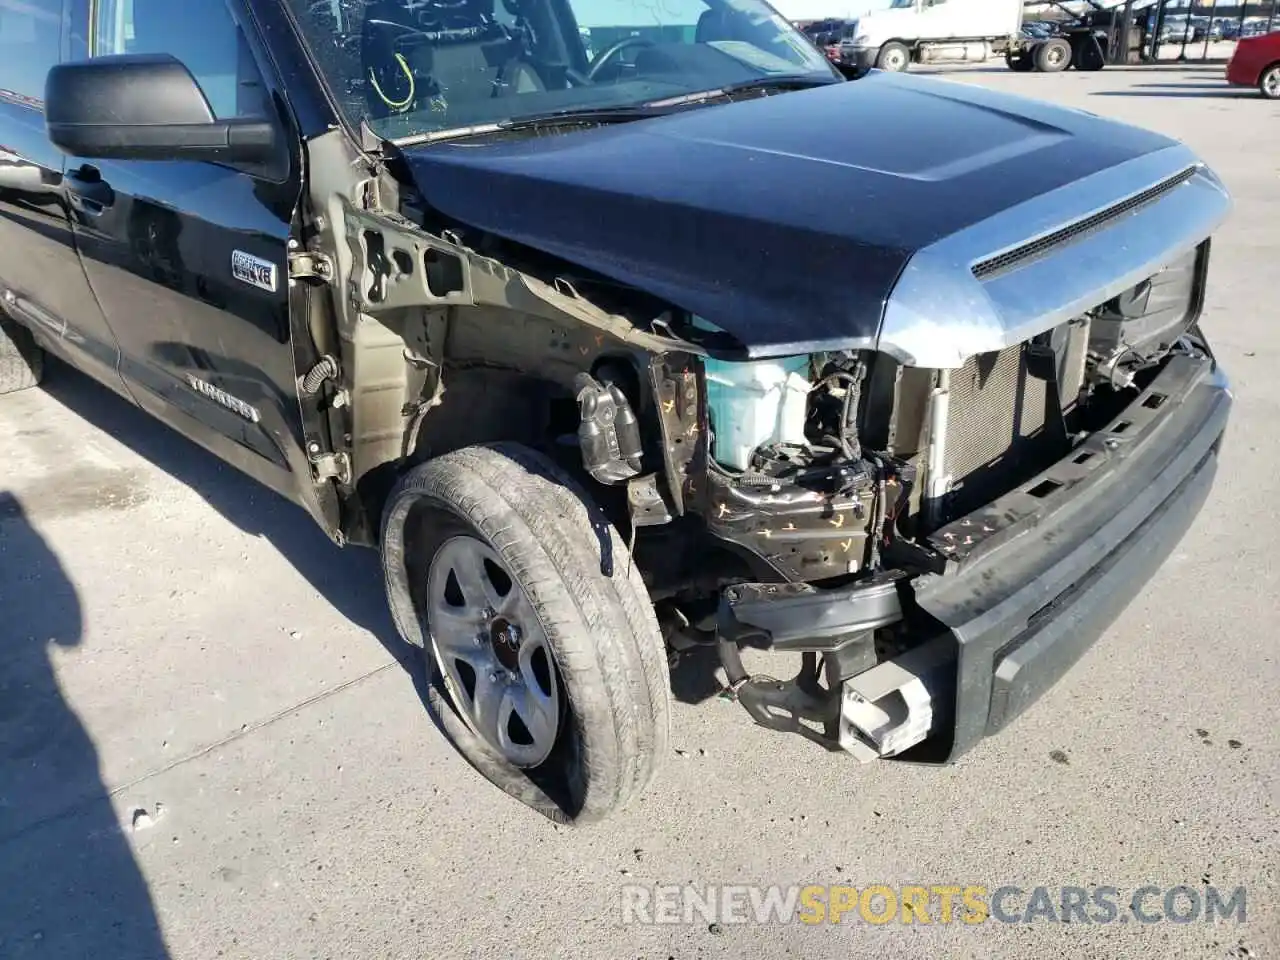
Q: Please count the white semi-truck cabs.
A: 1